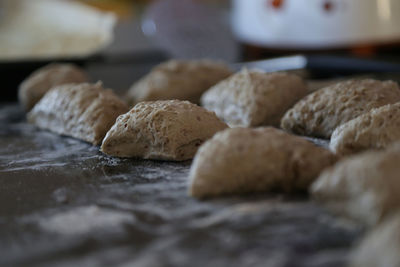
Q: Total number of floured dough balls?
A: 10